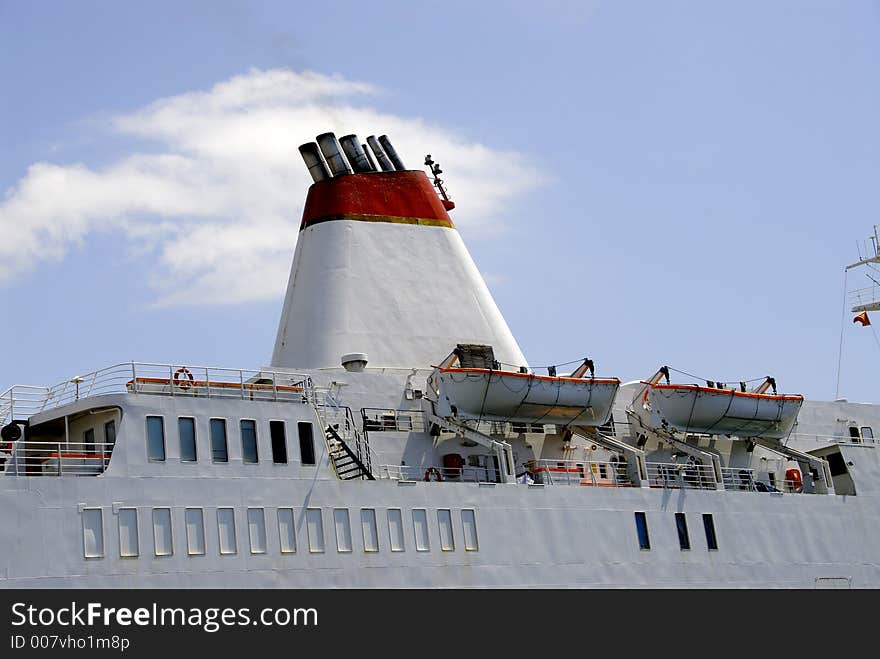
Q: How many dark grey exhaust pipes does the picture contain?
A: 6